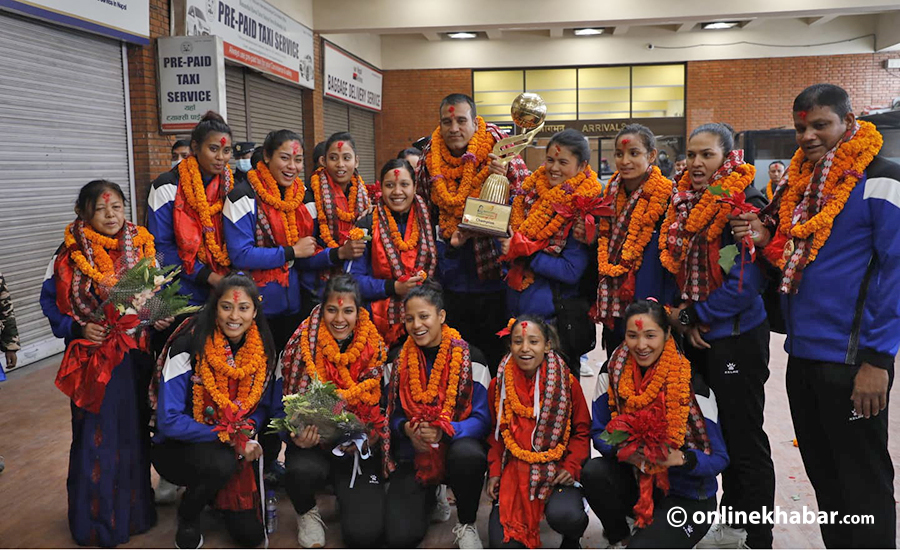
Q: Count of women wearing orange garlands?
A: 13